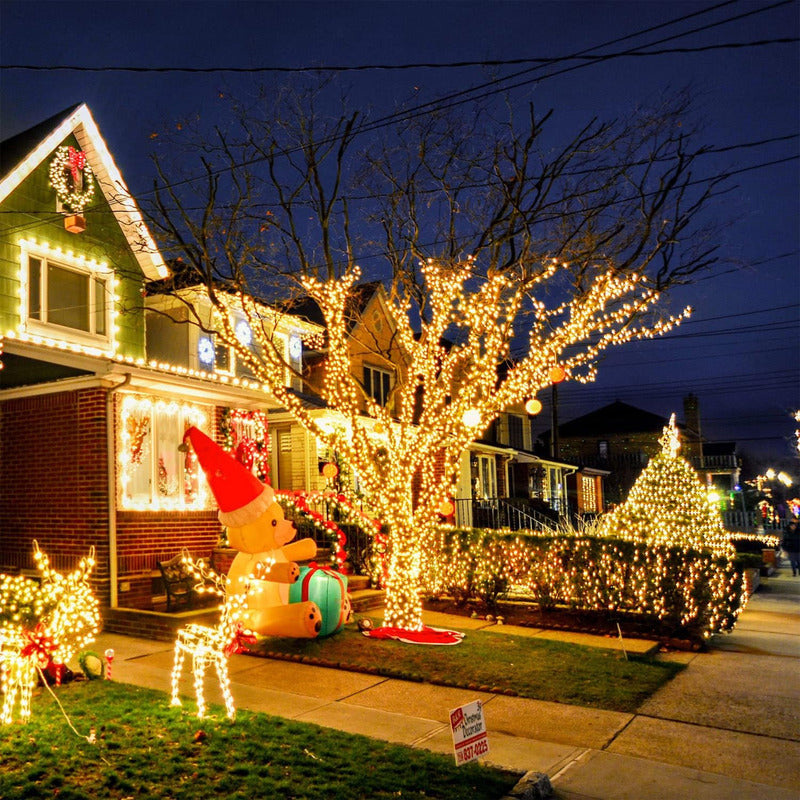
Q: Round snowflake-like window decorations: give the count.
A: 3